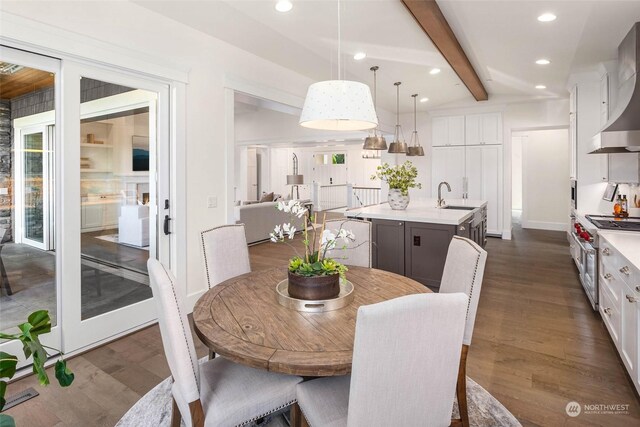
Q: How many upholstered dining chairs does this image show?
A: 5